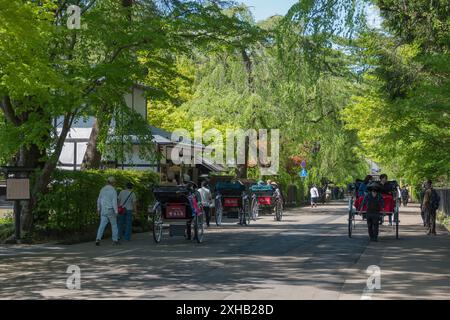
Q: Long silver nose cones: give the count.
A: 0